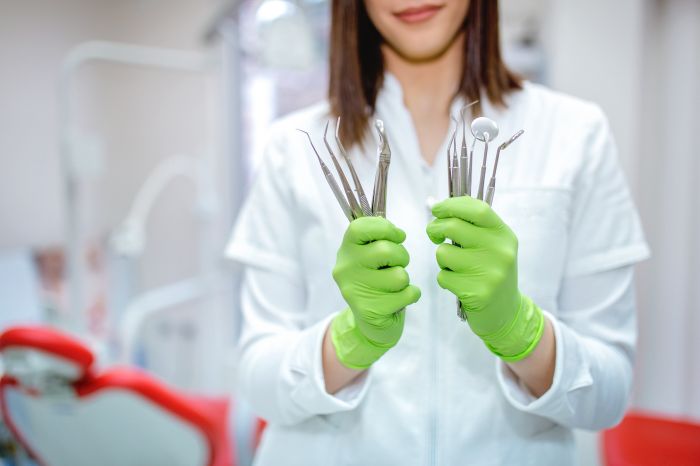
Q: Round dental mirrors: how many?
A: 1